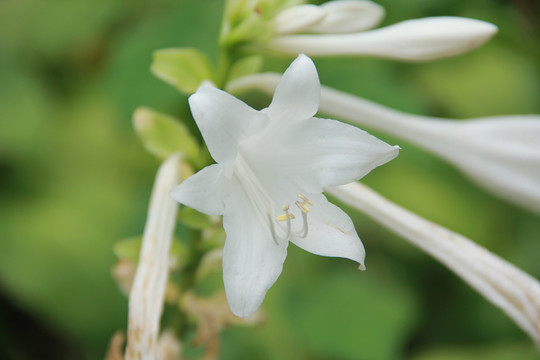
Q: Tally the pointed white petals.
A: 6